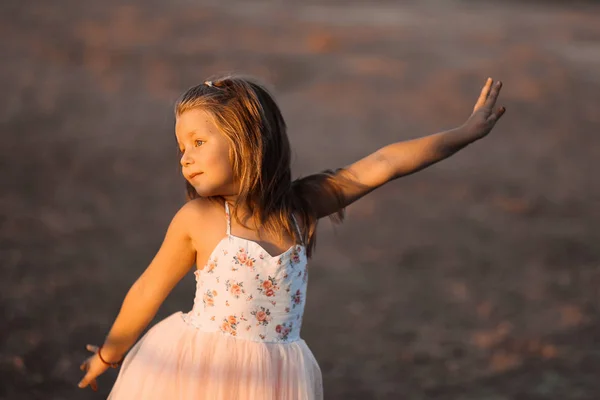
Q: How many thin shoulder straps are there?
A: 2